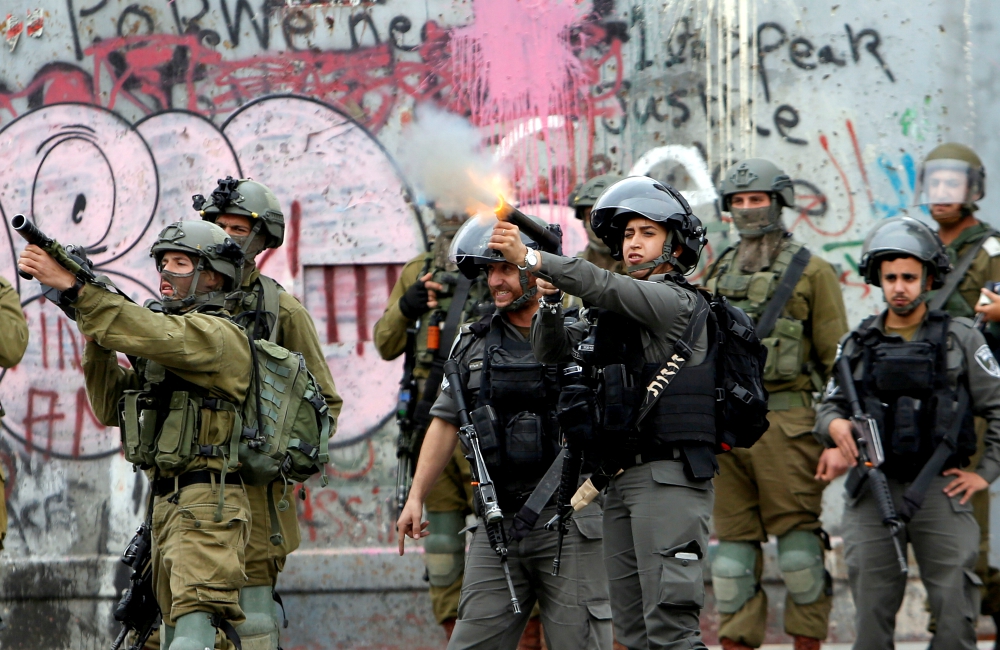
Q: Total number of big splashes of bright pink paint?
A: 1